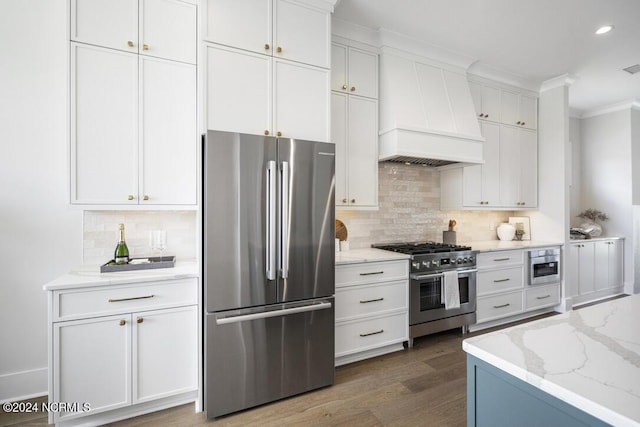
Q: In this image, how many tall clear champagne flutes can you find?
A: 2